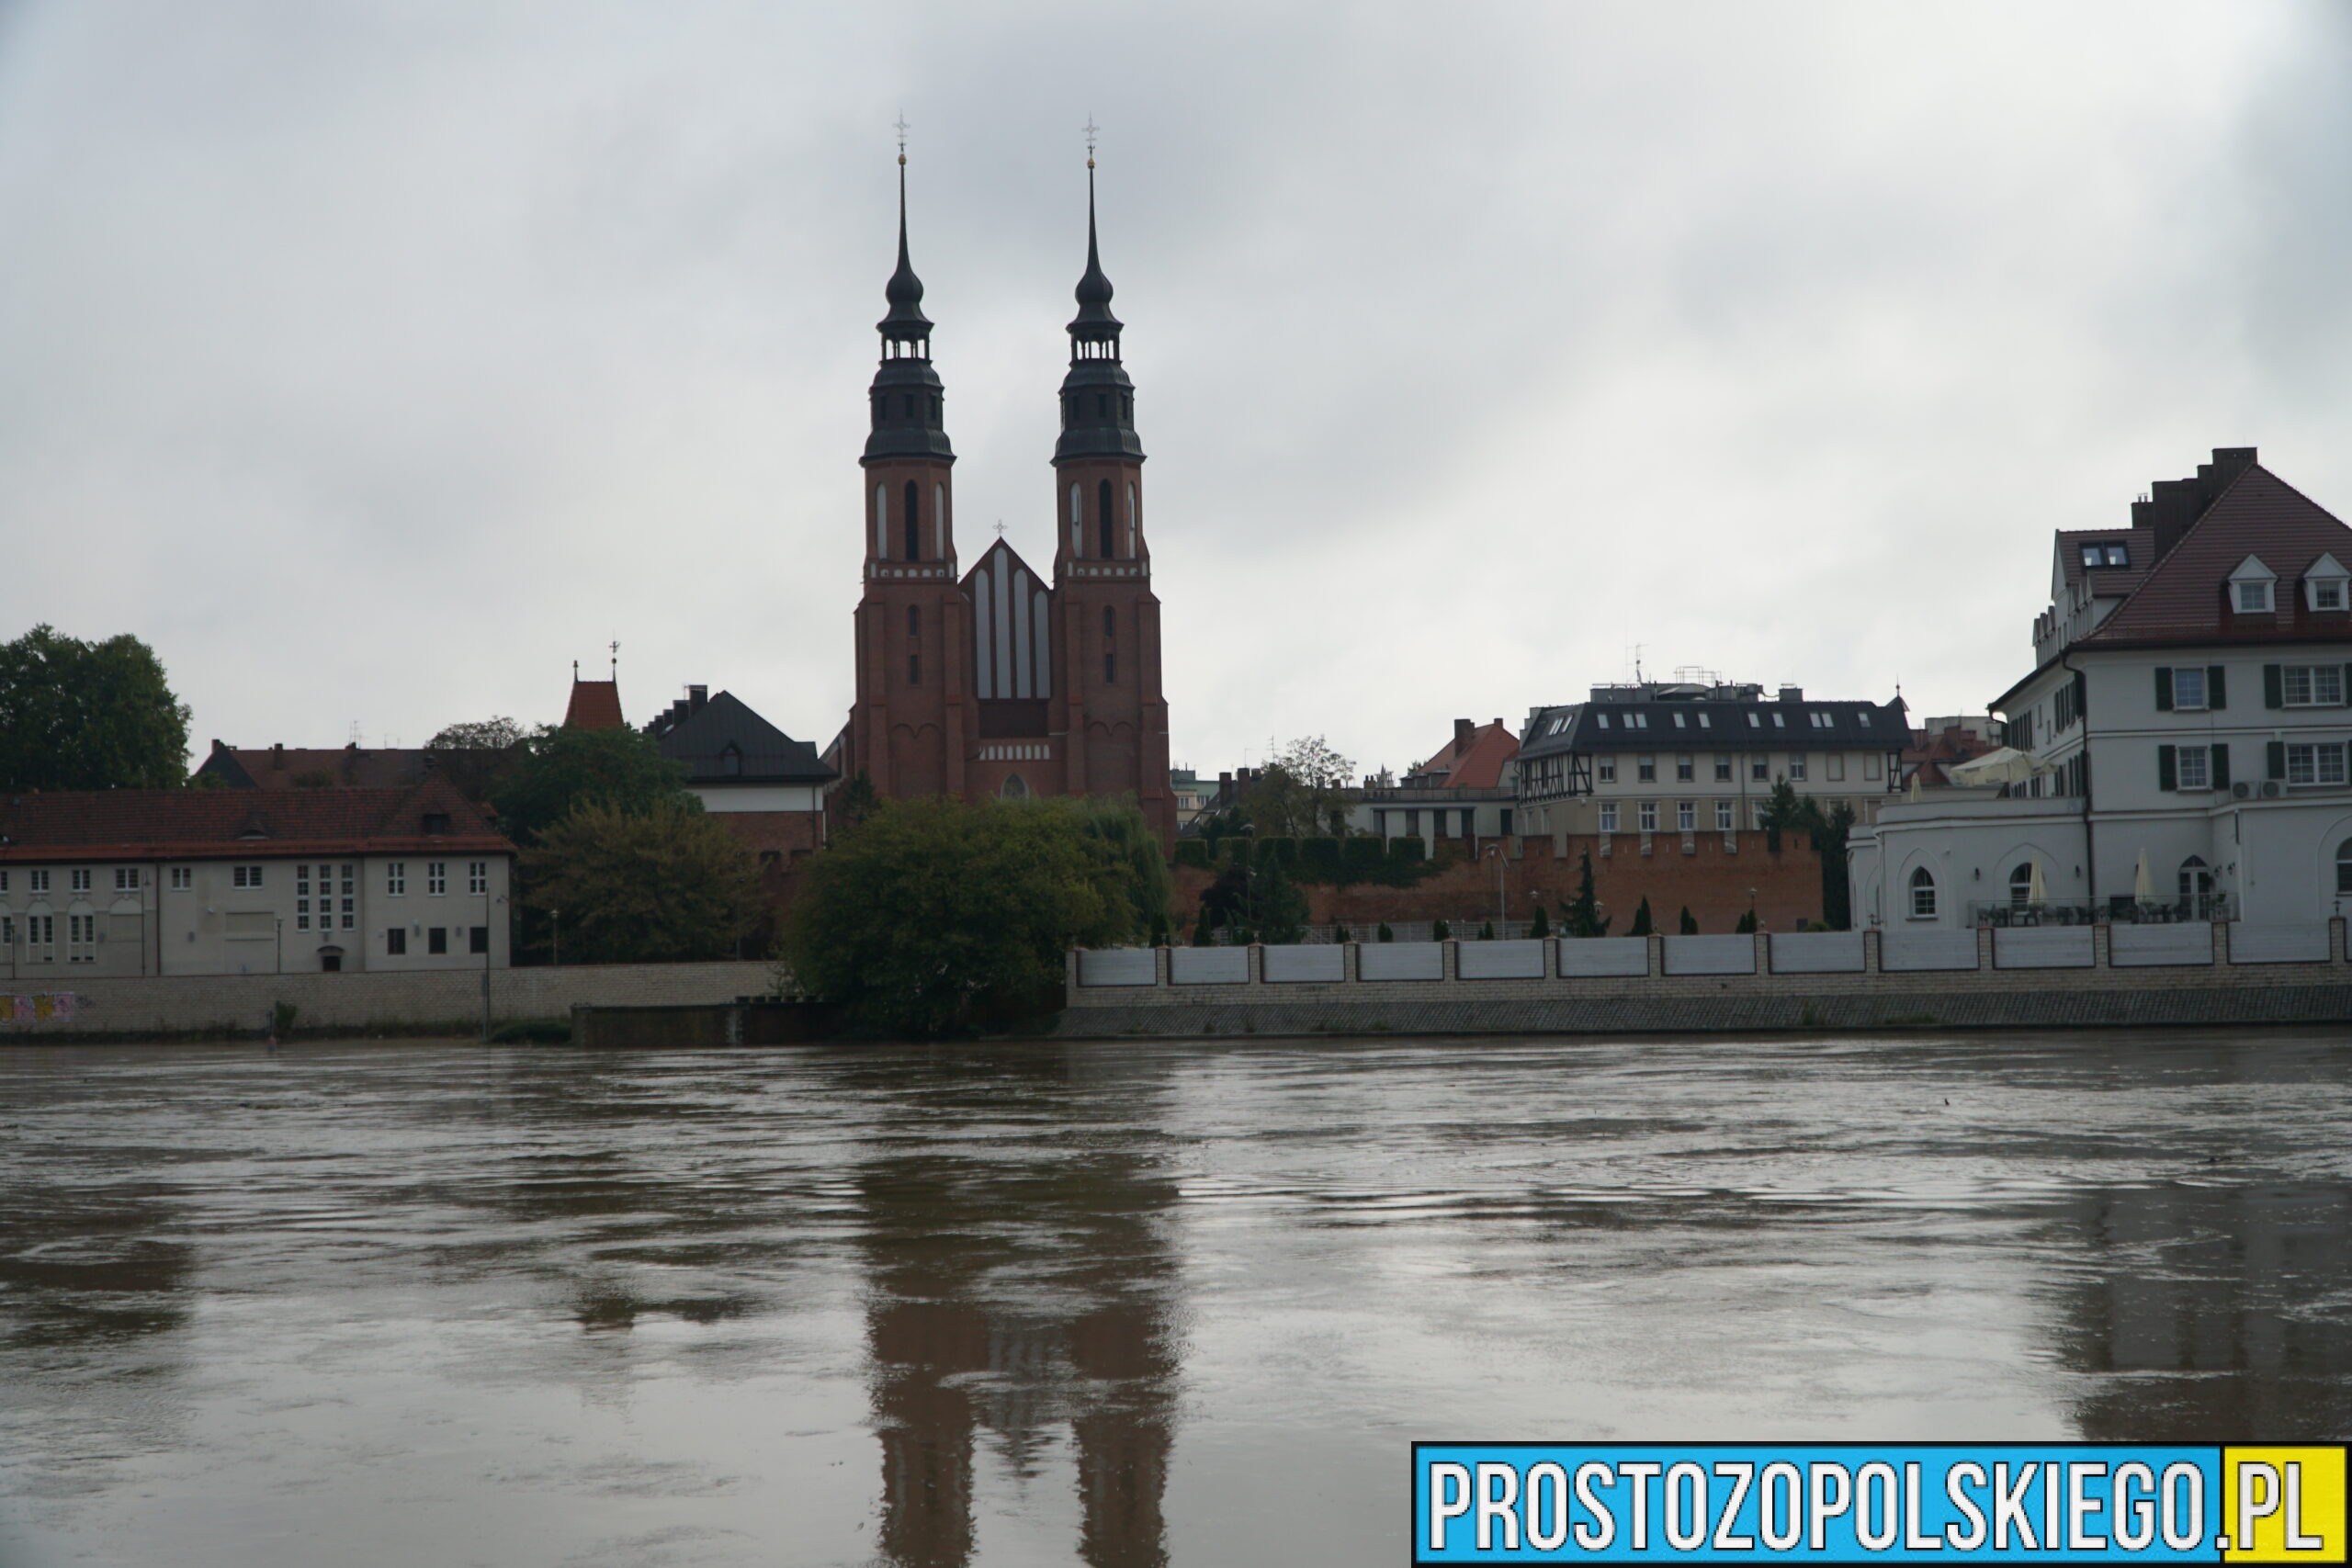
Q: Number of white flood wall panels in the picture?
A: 12